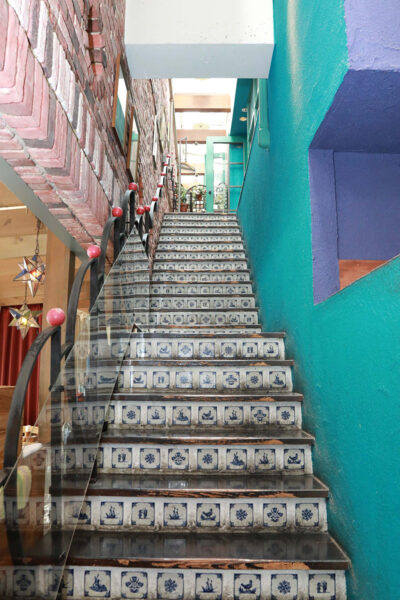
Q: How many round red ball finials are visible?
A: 11